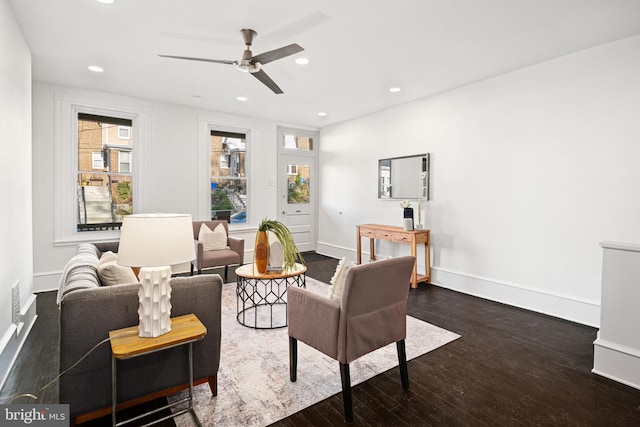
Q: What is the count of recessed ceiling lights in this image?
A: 6